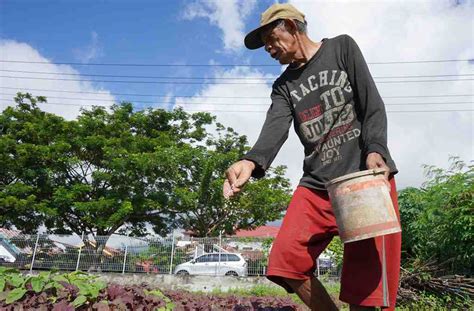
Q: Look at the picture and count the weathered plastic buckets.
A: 1